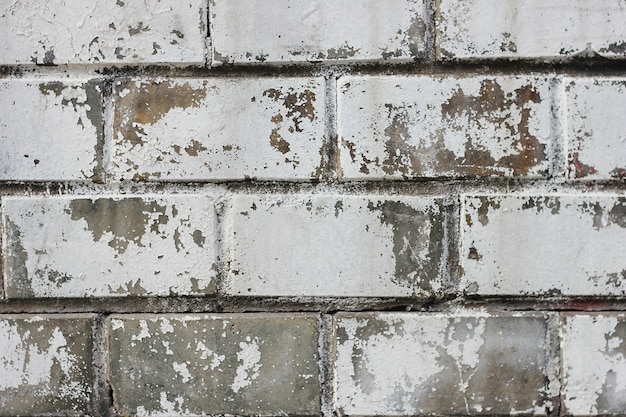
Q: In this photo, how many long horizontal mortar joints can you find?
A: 3